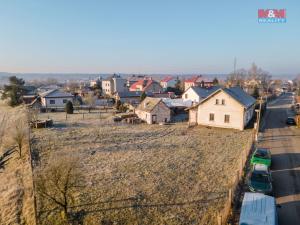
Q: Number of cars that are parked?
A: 4